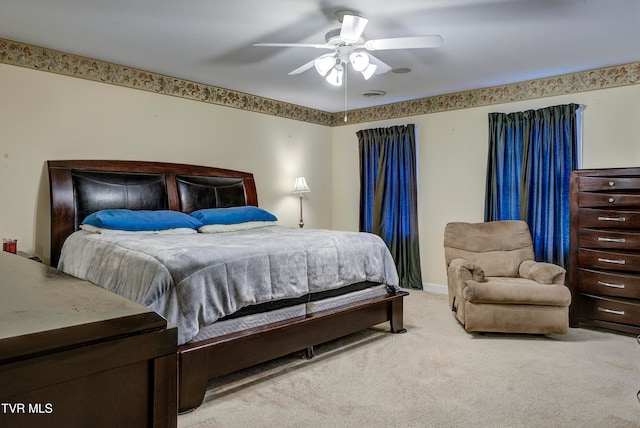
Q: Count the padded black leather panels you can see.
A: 2